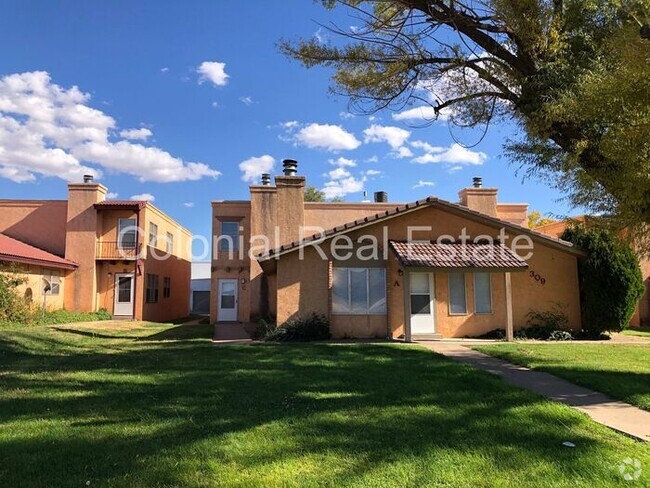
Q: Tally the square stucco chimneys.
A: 4